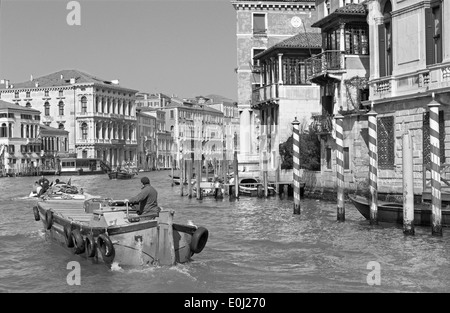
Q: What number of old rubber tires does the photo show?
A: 7